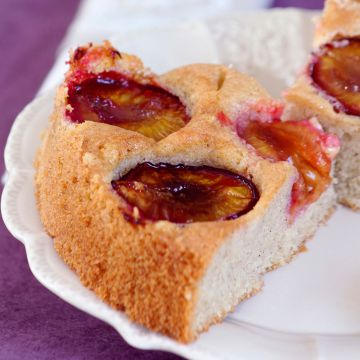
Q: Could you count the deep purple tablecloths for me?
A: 1